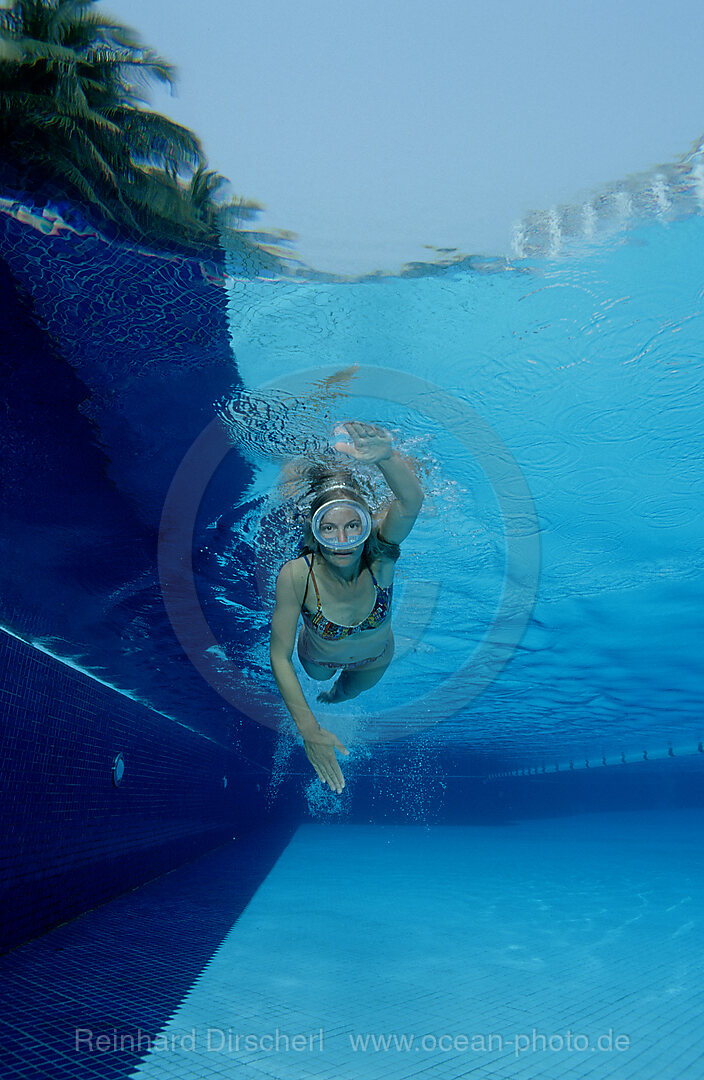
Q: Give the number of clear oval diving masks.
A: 1